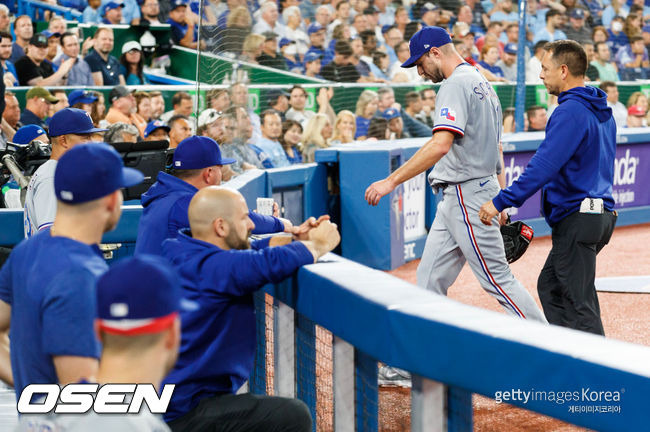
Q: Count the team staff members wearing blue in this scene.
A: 4